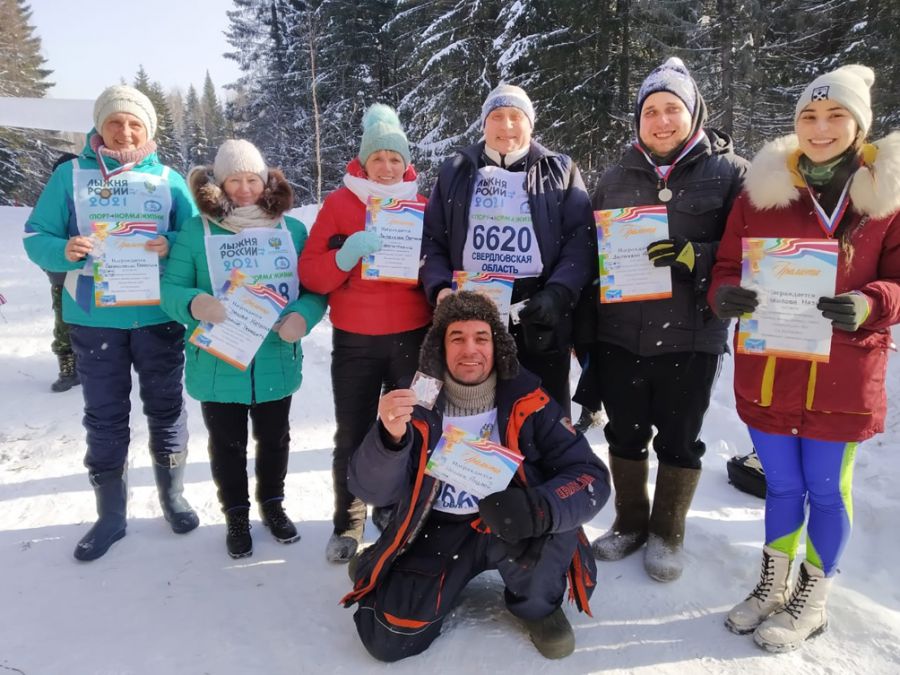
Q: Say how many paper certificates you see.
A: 7